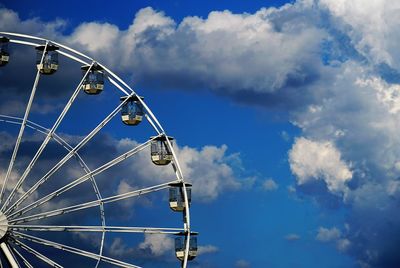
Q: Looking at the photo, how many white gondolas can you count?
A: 7